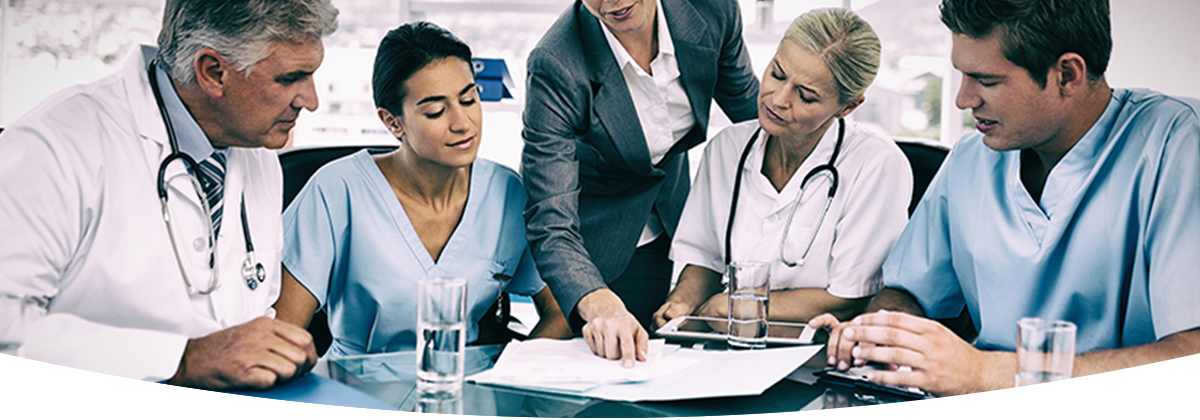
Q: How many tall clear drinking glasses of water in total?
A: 3